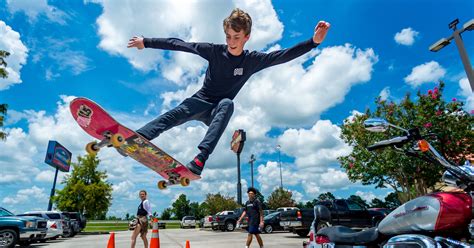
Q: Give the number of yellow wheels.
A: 4